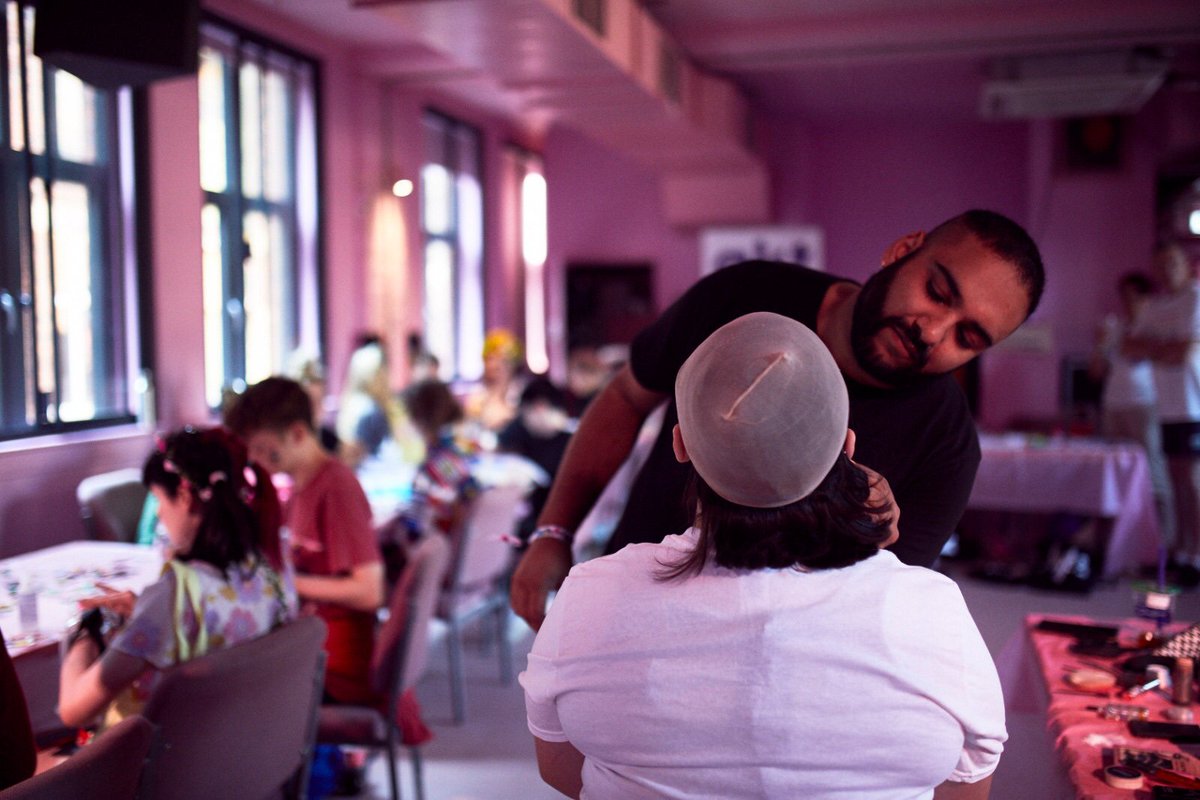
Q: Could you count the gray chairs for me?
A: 5